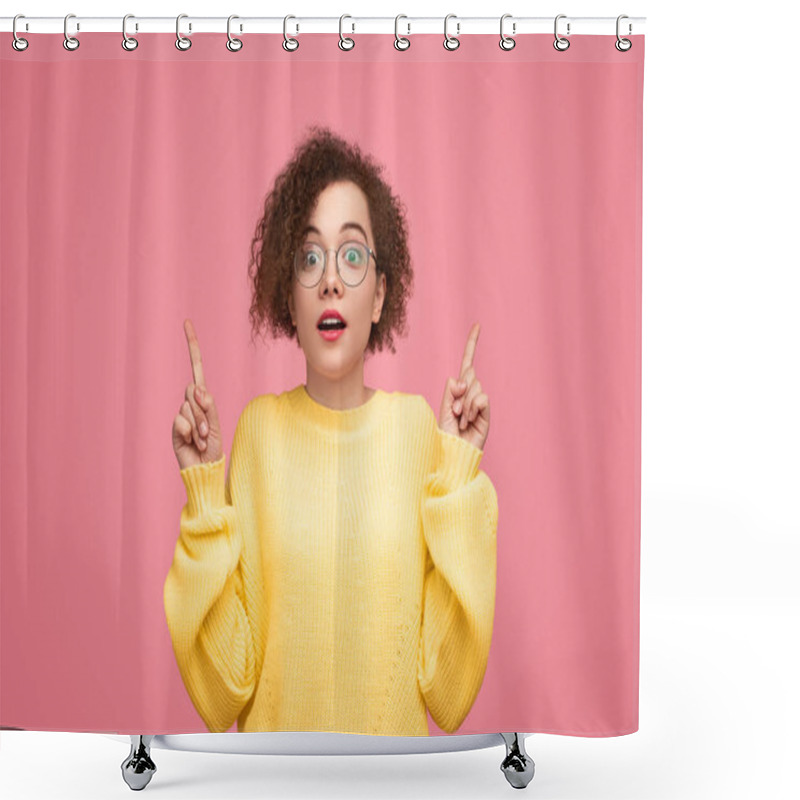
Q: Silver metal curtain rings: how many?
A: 12